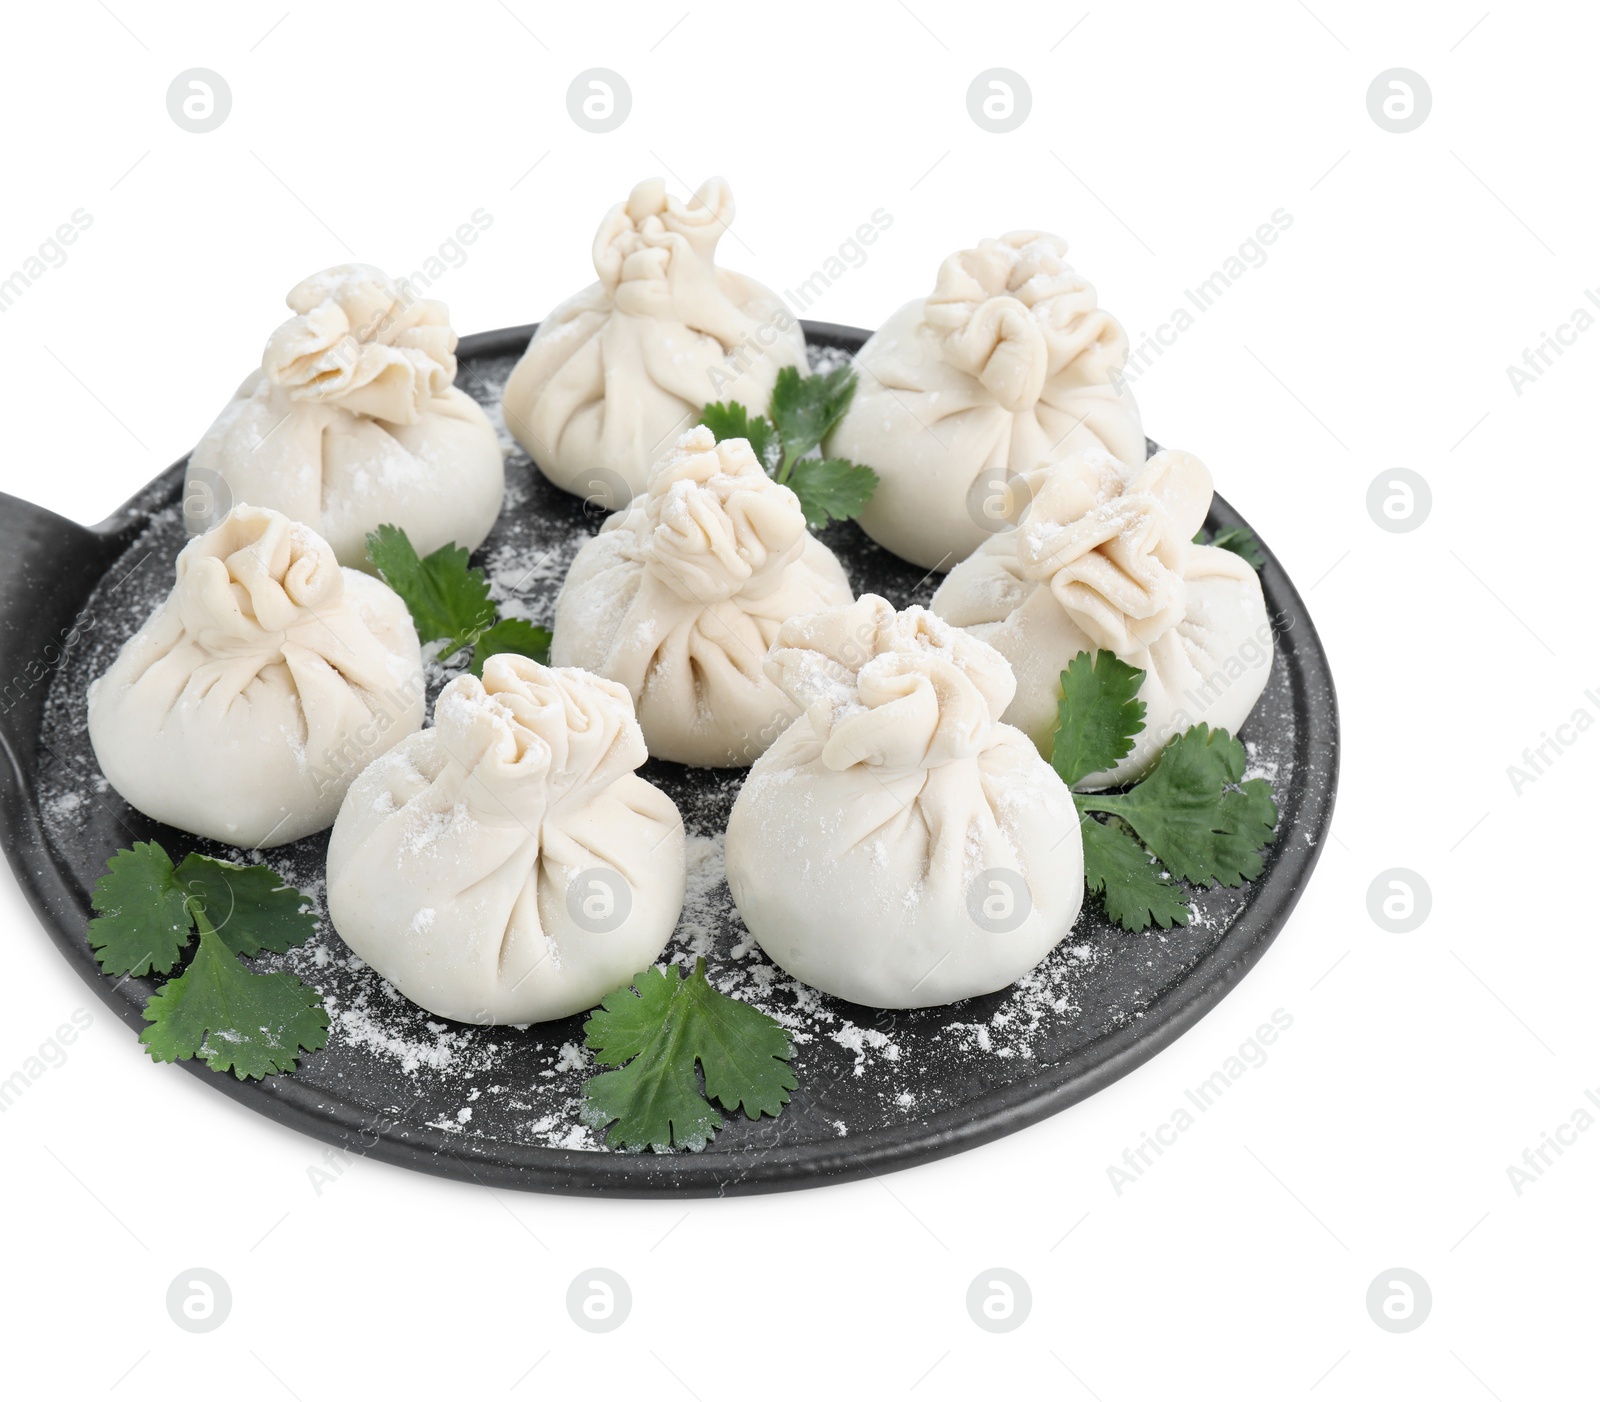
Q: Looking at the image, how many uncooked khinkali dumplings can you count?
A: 8